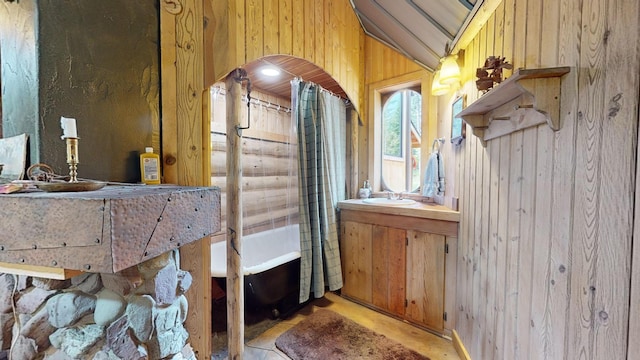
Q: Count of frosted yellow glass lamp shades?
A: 2